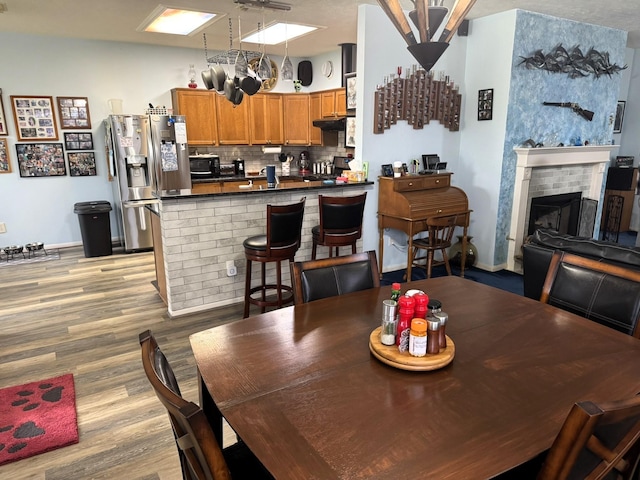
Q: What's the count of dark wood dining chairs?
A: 4